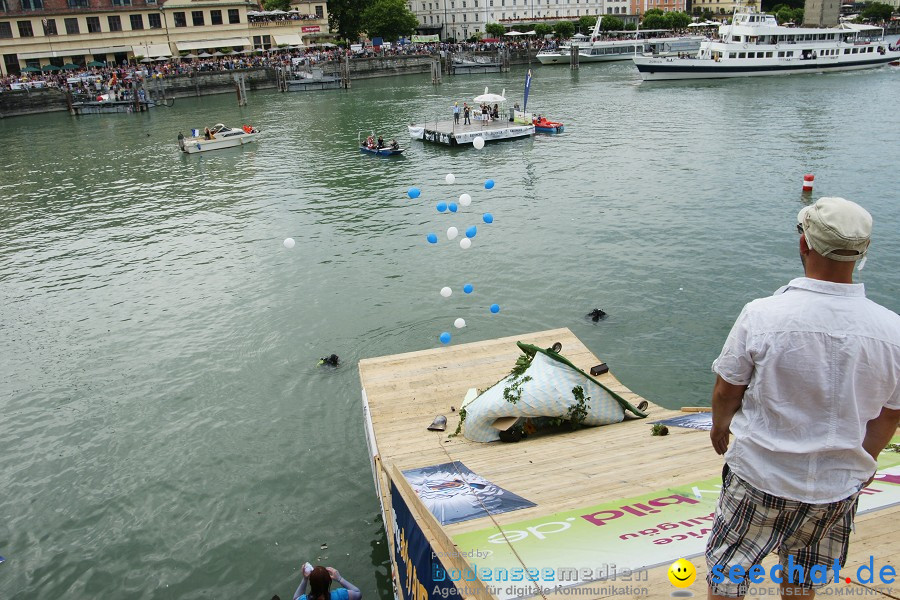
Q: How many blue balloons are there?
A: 10